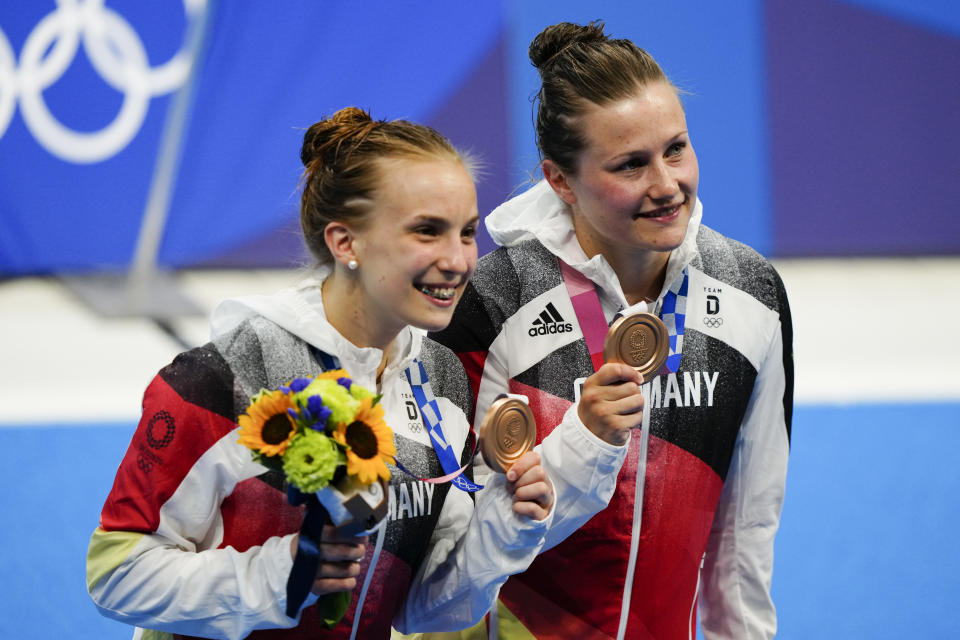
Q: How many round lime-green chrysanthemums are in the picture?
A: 2